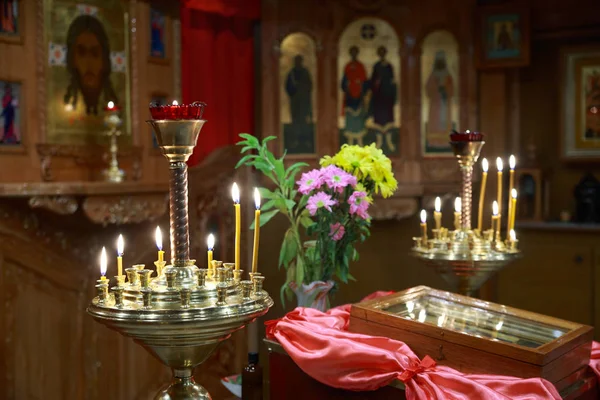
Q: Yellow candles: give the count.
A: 15